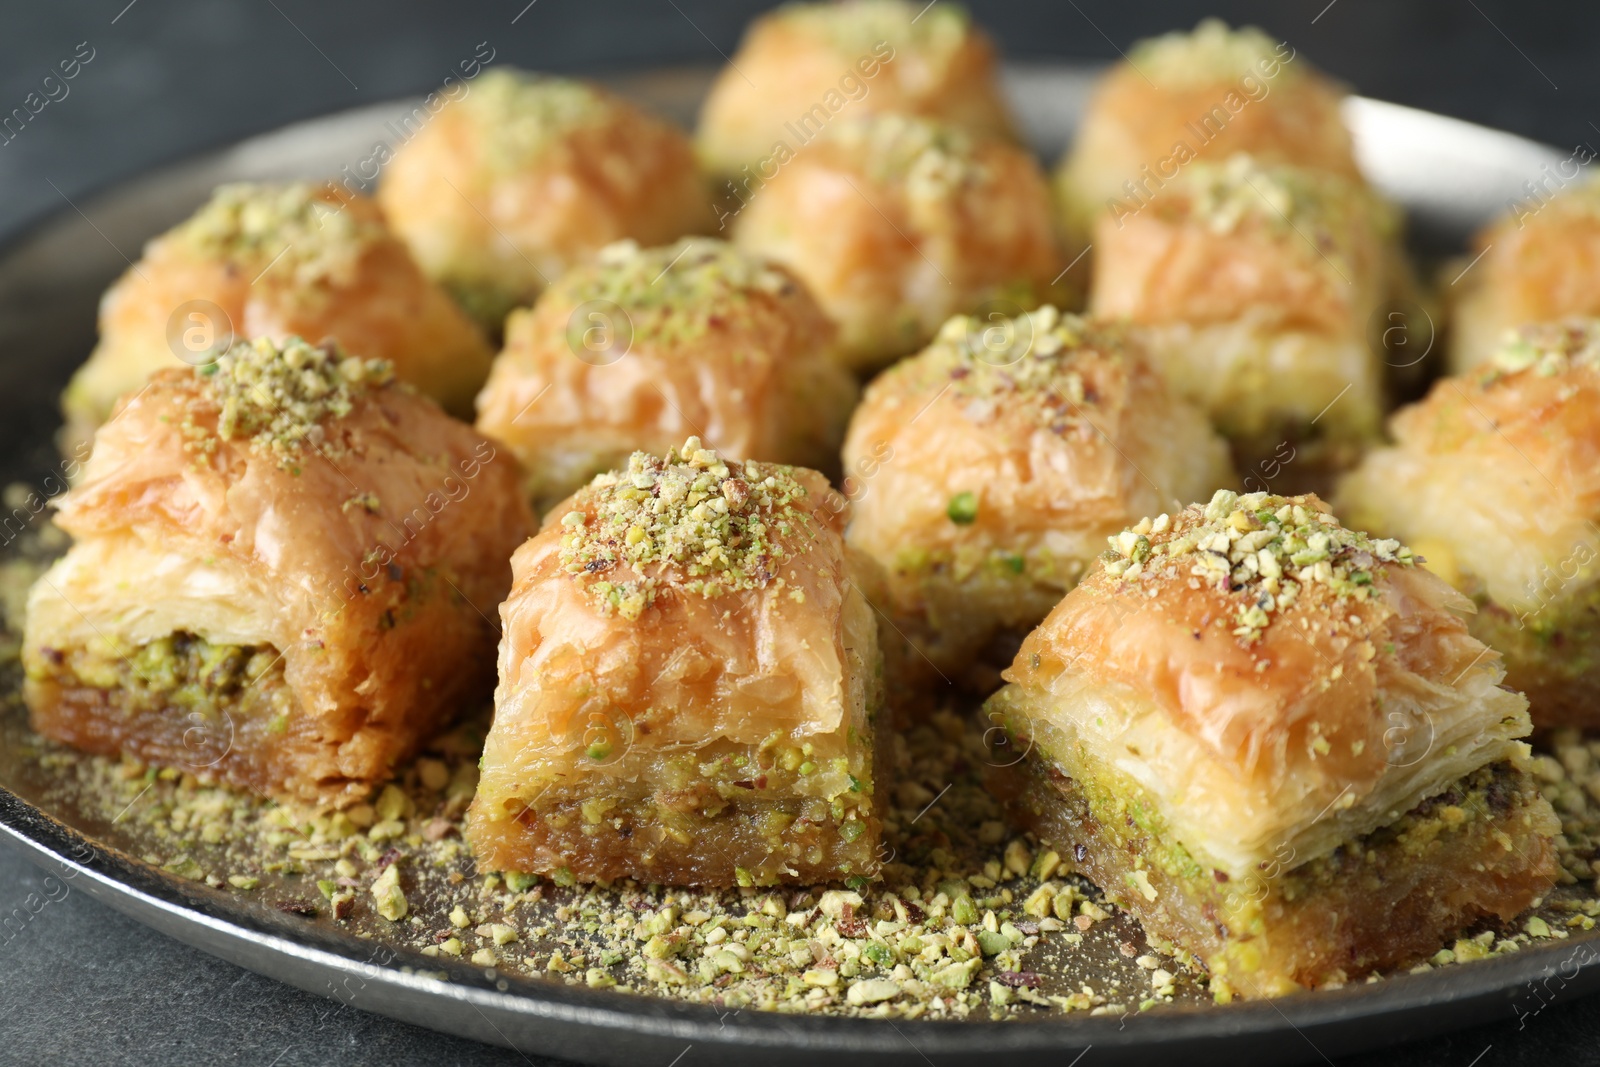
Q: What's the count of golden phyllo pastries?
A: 13